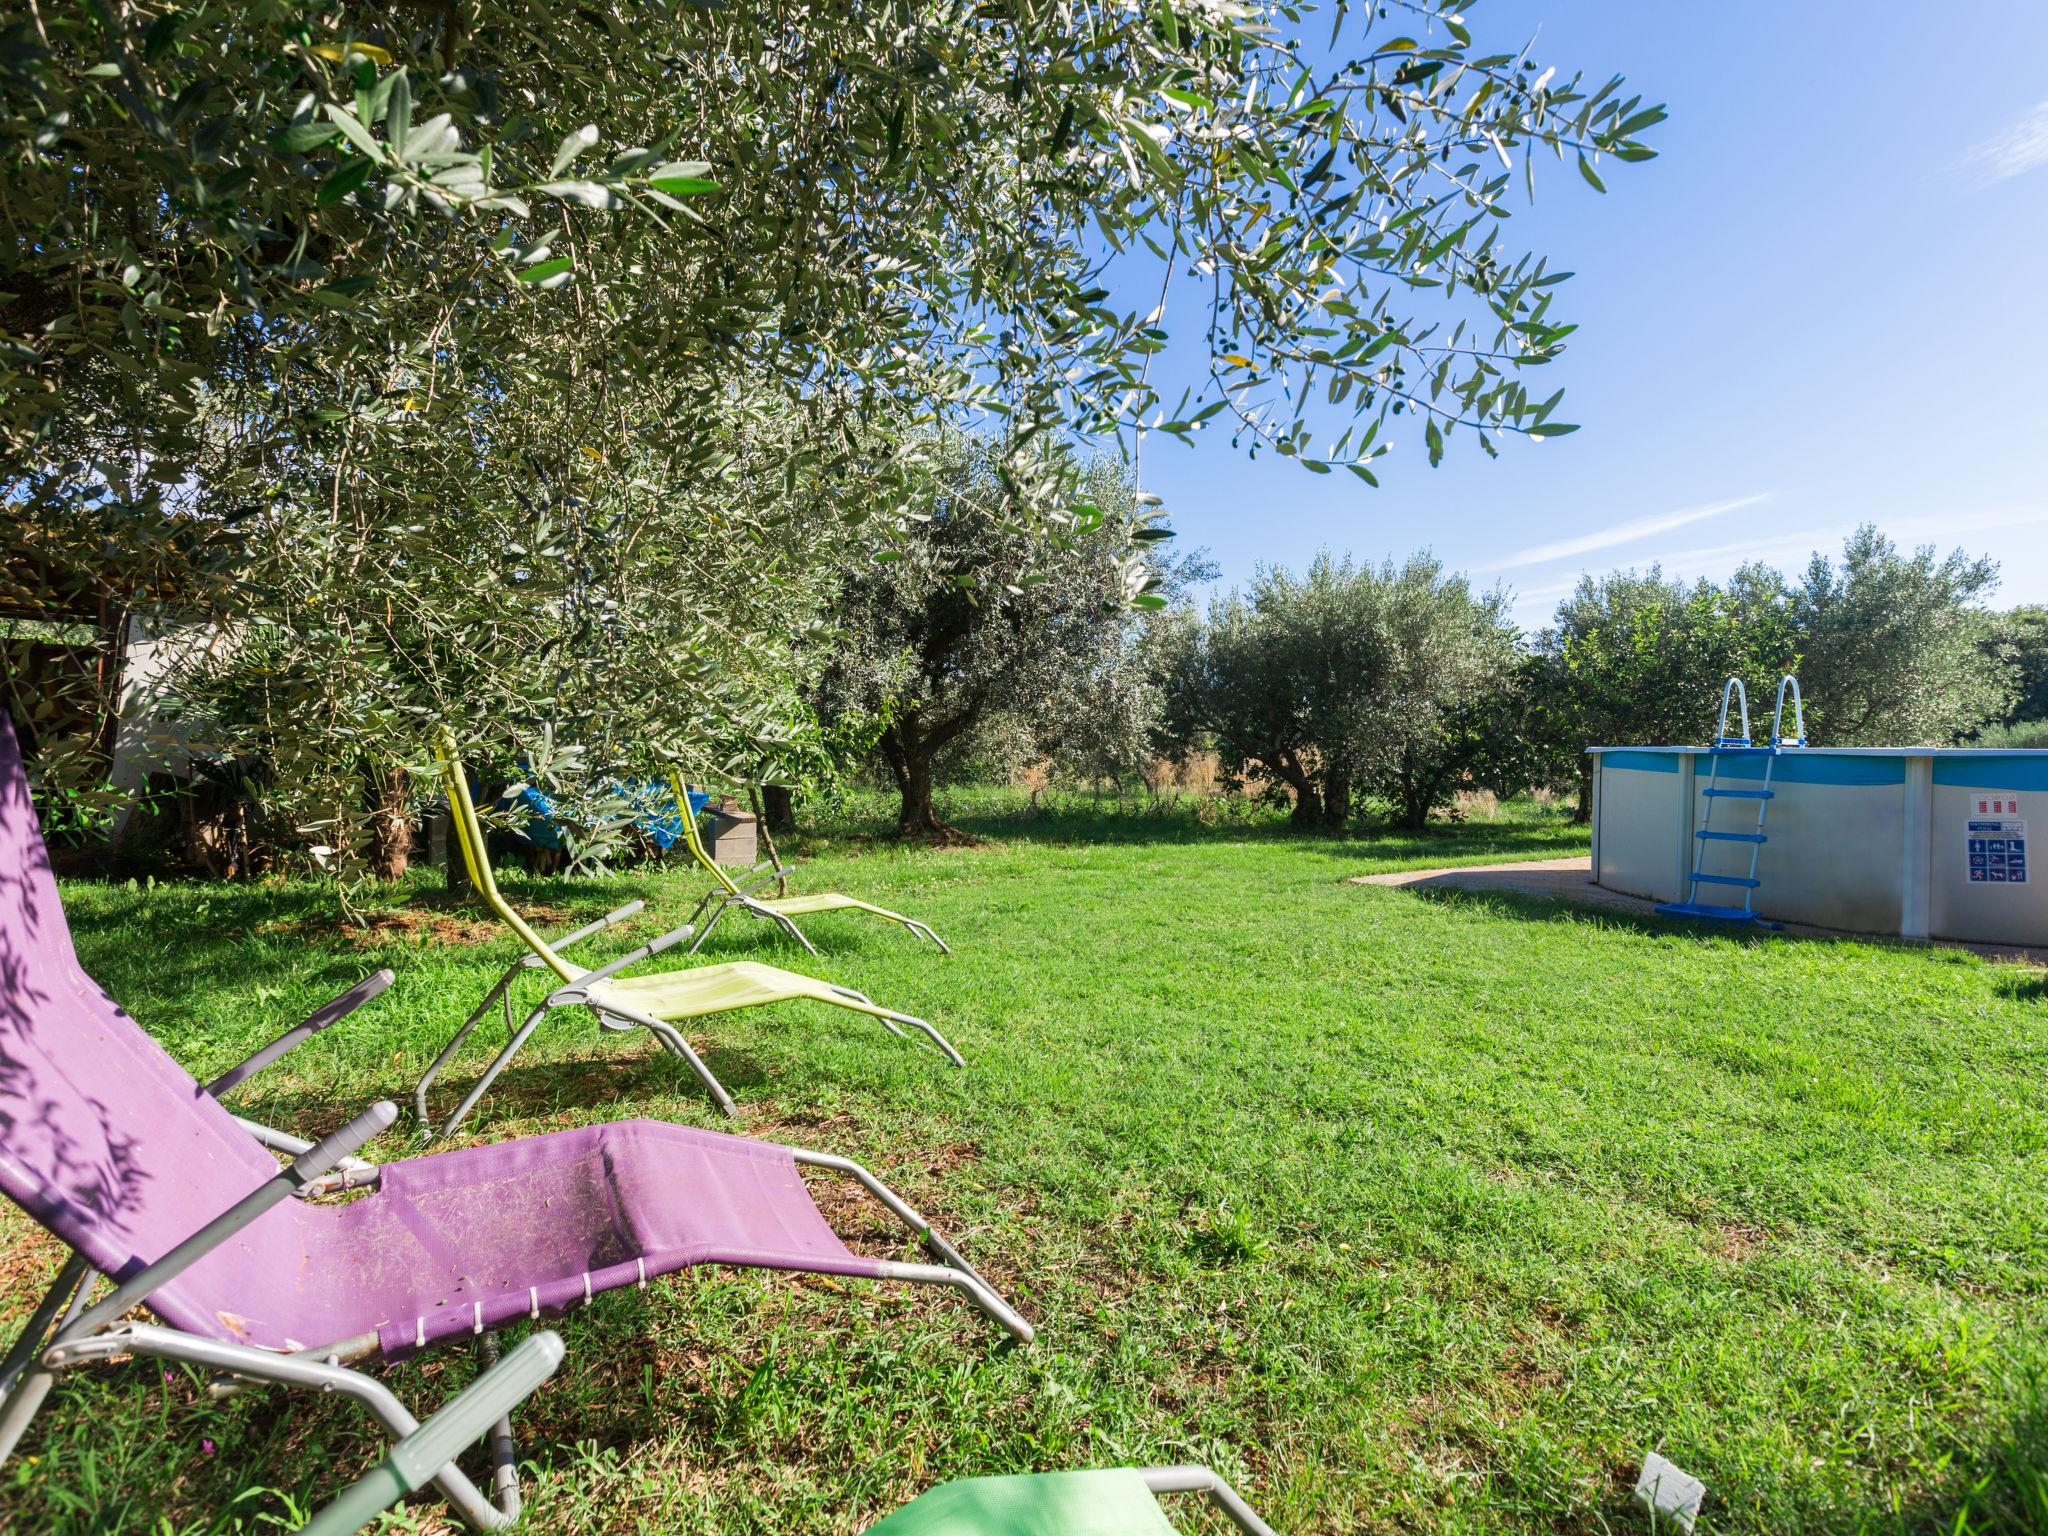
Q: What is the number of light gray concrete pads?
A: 1